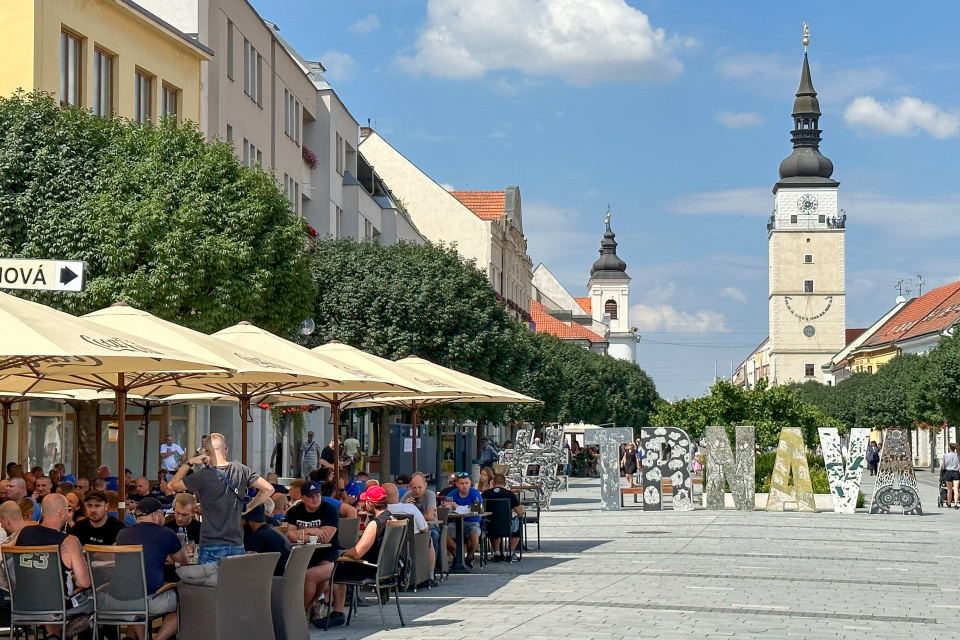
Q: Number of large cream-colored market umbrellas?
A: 5